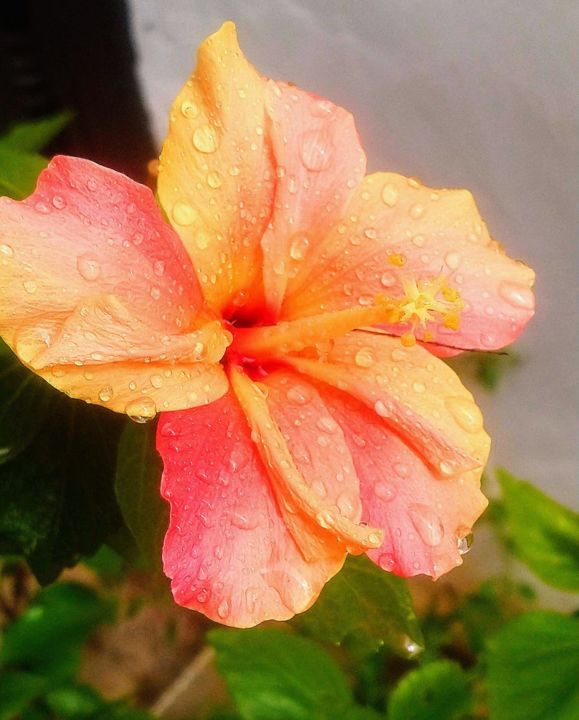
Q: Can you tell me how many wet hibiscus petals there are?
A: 5